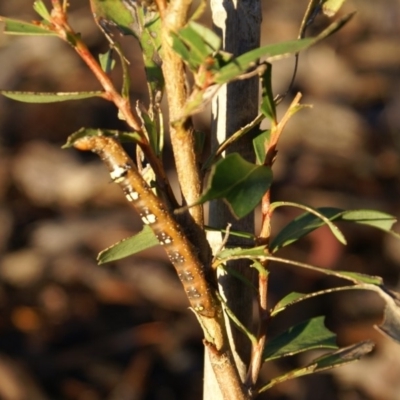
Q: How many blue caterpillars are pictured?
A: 0